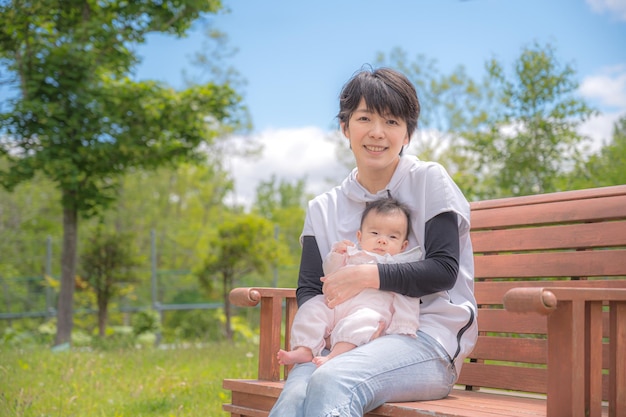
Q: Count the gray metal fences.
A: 1